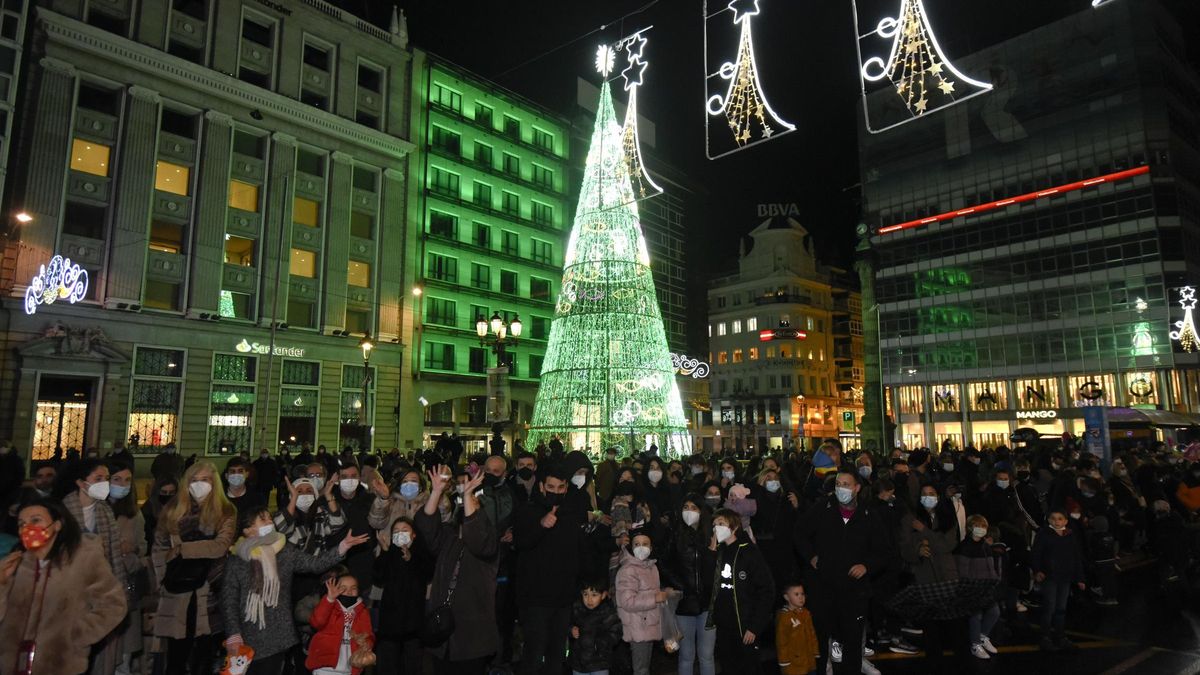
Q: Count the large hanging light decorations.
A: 3